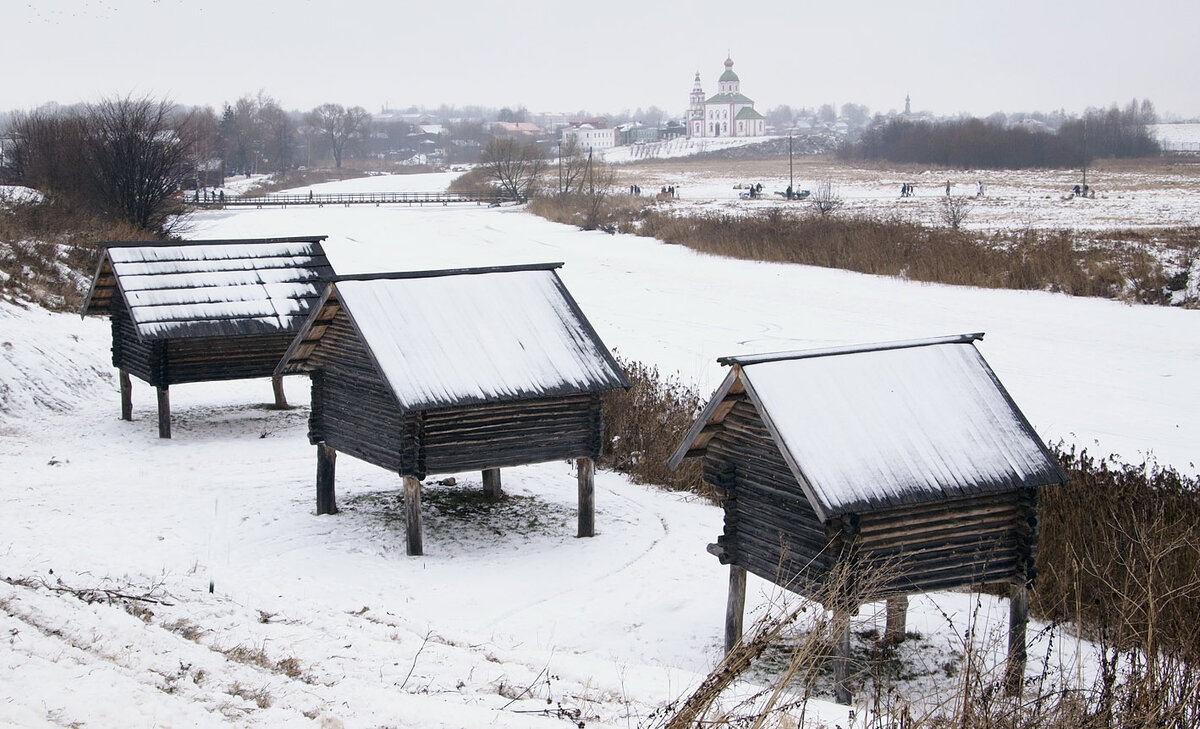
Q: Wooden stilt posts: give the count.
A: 11